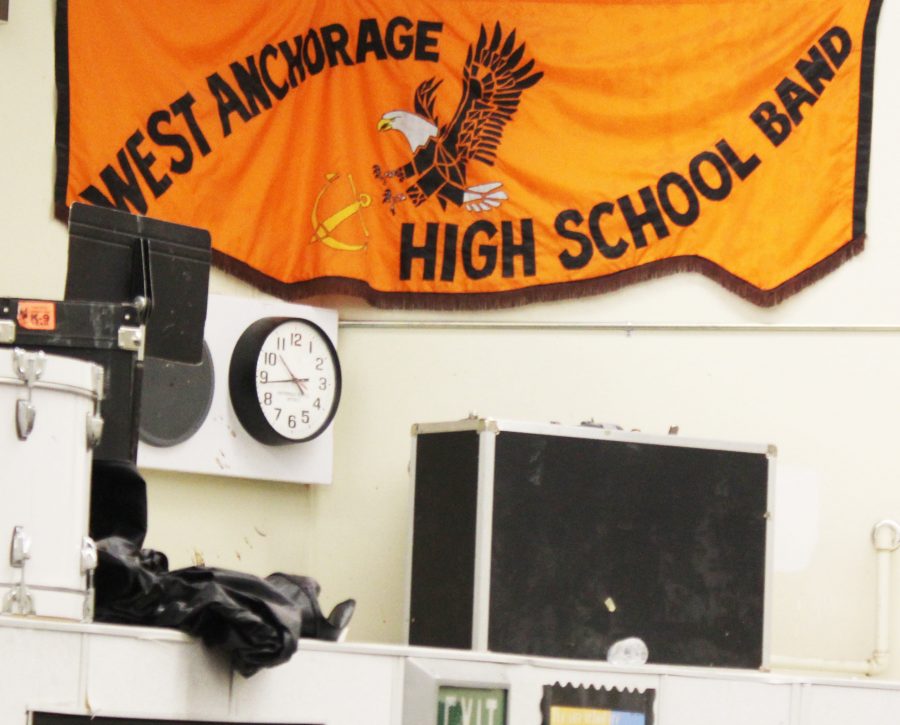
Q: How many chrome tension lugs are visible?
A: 4